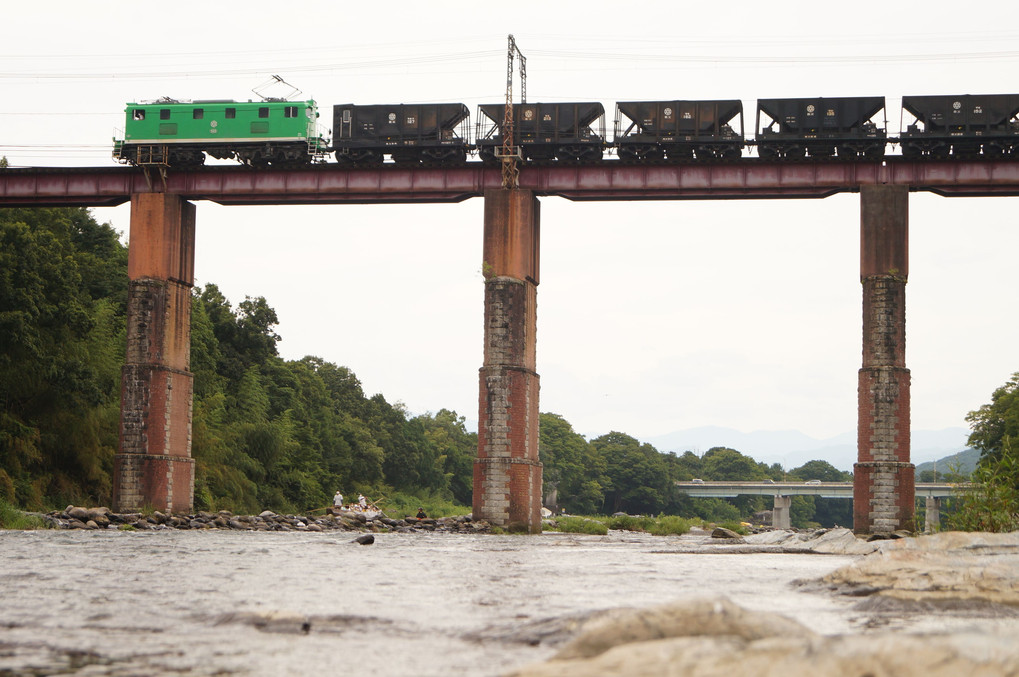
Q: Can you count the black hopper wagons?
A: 5